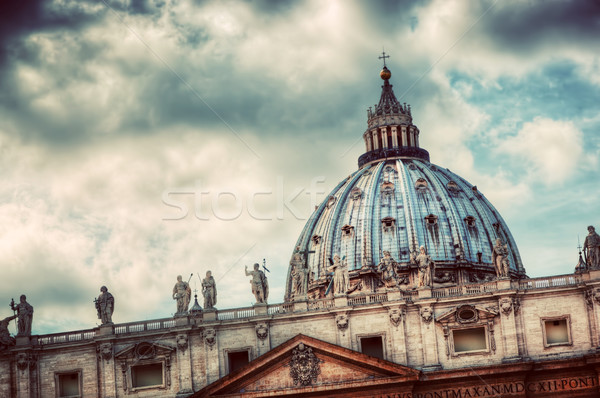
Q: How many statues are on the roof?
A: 11